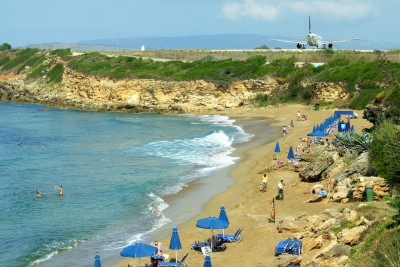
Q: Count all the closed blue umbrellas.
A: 6